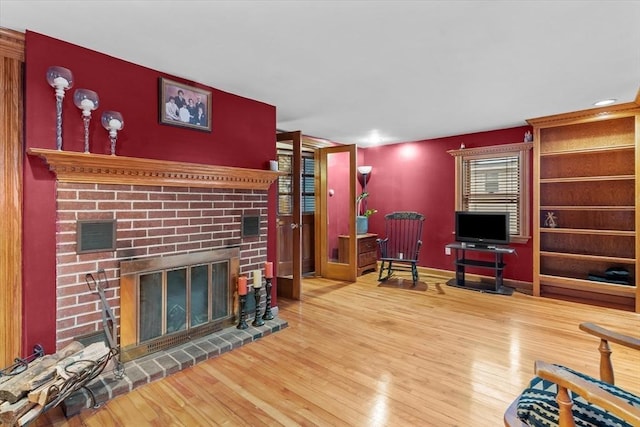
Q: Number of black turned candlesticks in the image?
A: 3